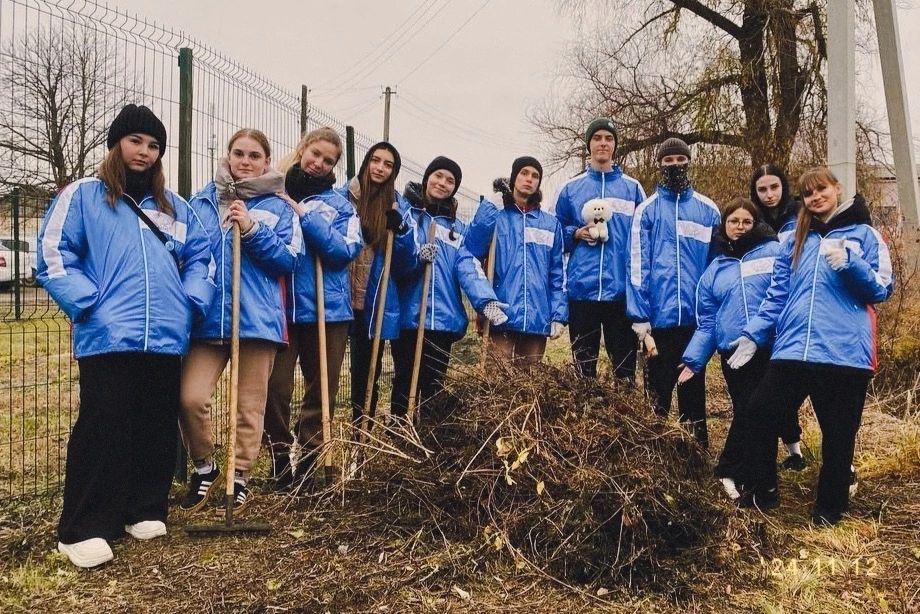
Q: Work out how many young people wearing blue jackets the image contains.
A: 11